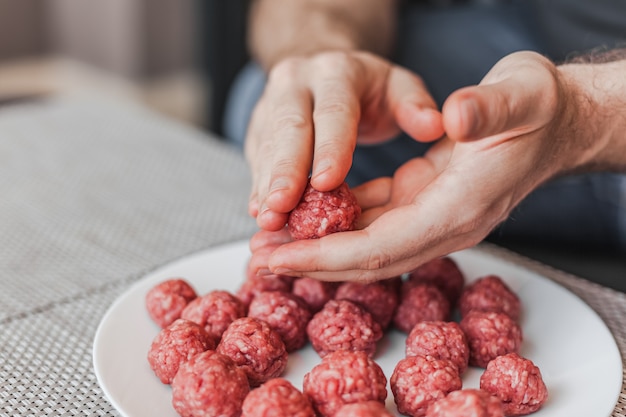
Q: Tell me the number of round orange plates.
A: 0